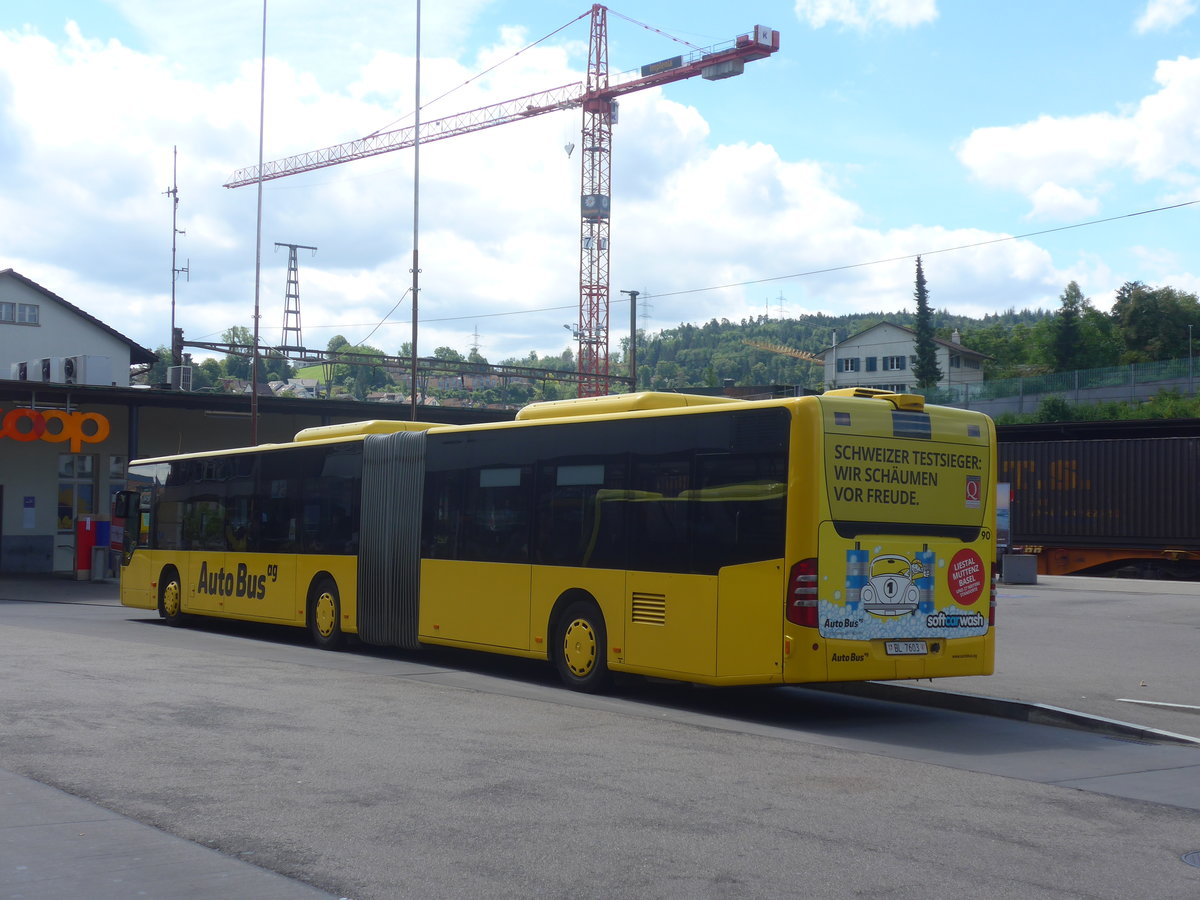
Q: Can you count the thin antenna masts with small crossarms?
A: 1